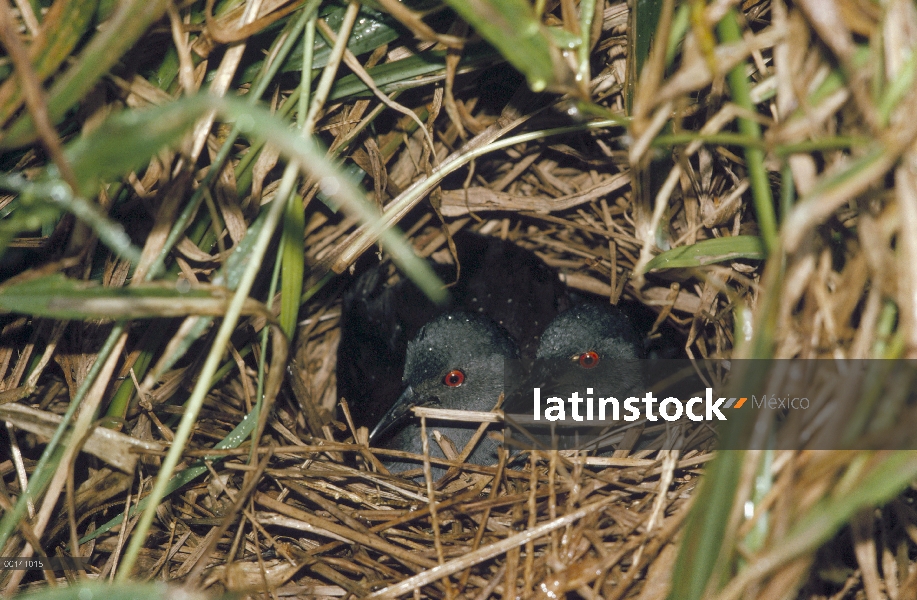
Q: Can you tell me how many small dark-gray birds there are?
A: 2